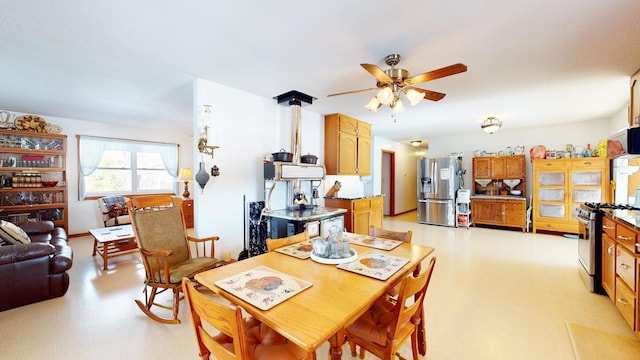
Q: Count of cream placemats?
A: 4